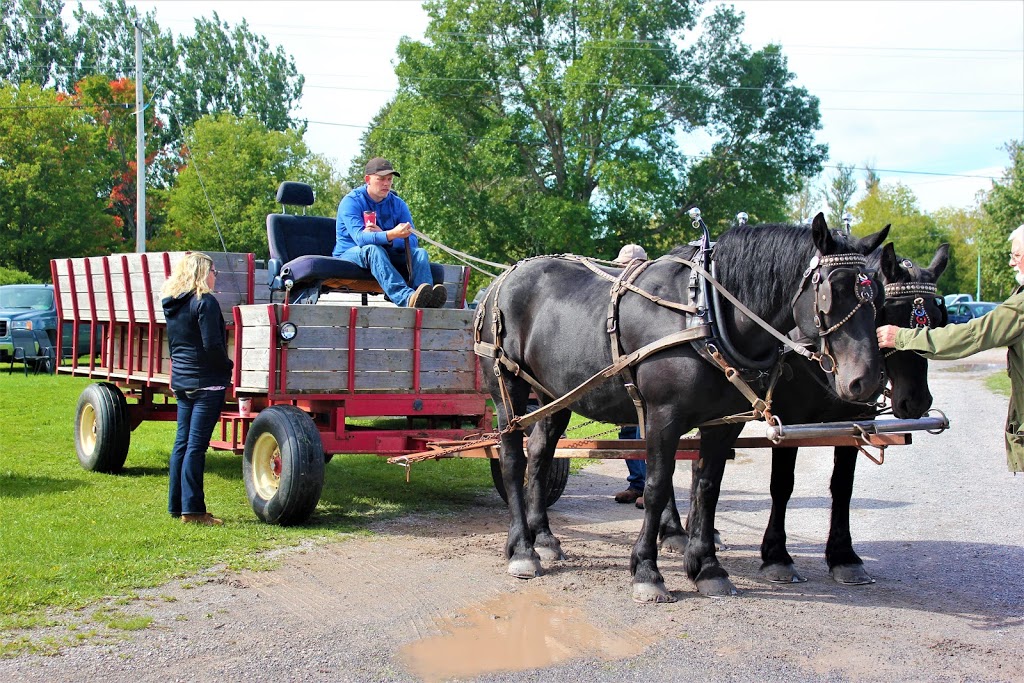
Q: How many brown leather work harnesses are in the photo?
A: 2